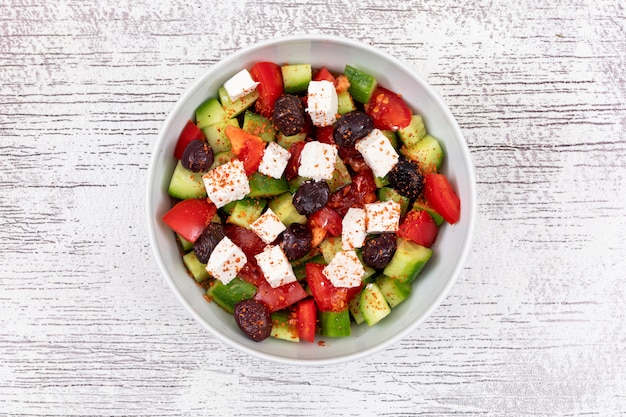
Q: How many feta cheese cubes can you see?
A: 12